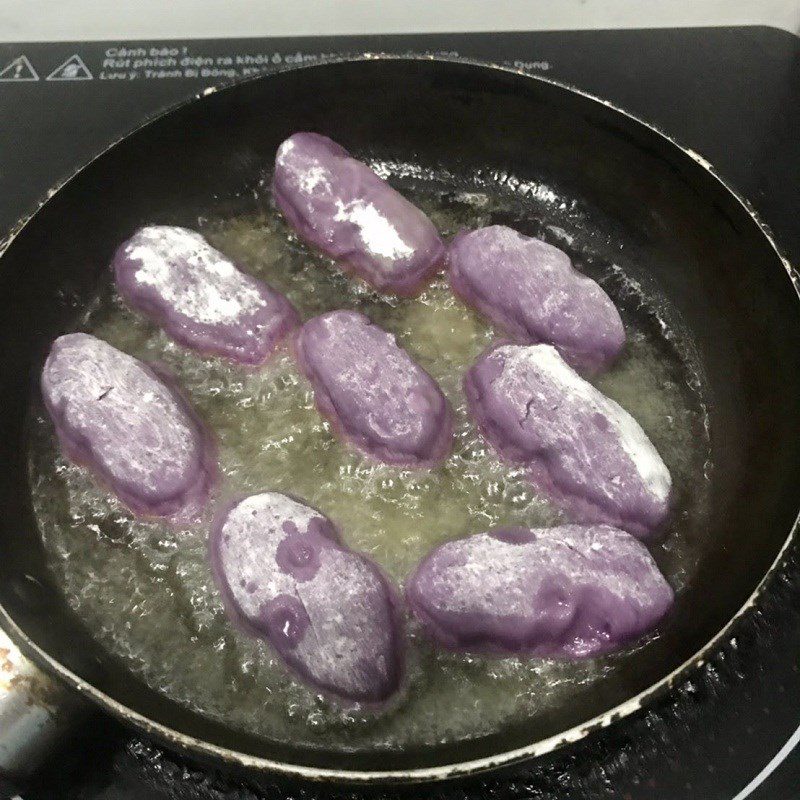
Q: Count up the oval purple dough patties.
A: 8